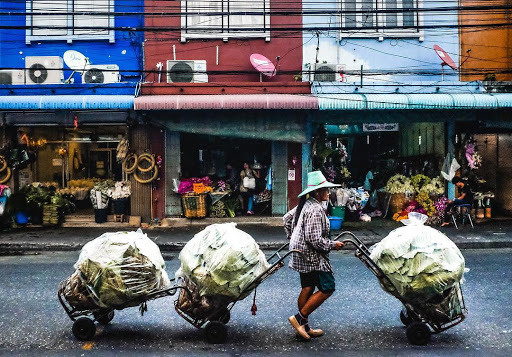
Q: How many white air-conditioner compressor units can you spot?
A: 5